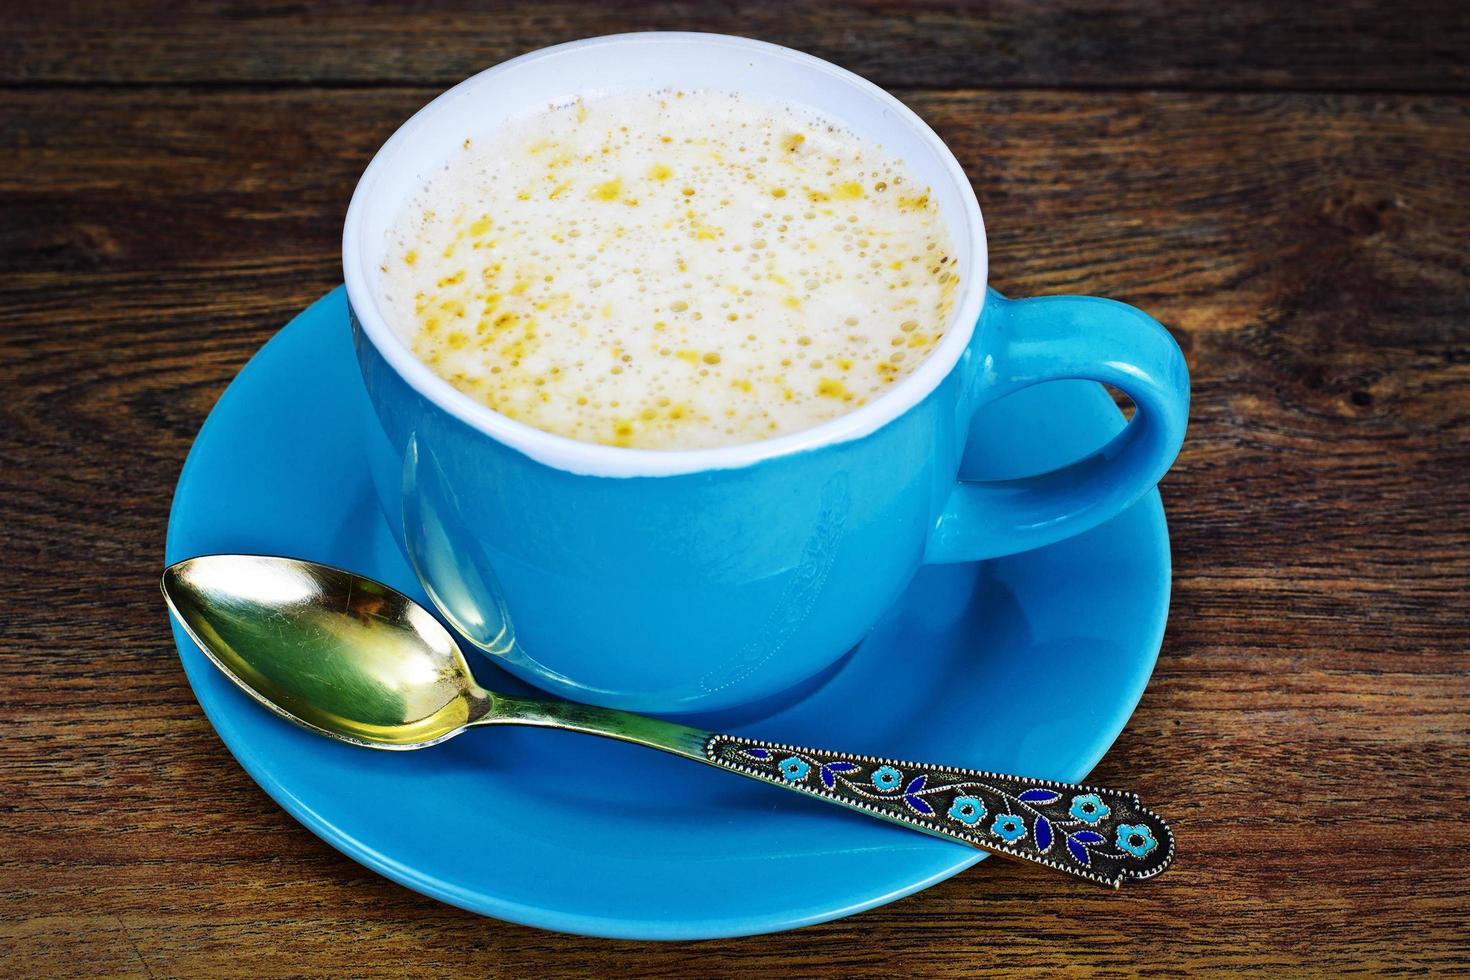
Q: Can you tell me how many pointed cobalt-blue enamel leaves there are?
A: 9